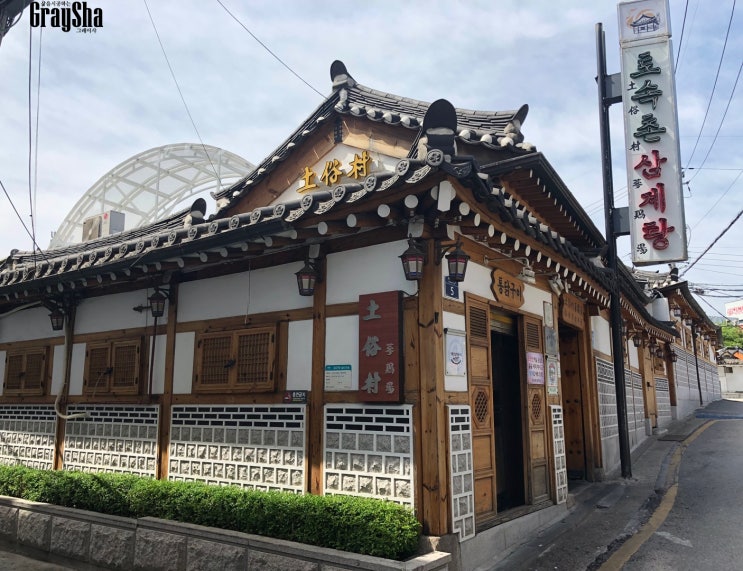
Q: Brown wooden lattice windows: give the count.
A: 3